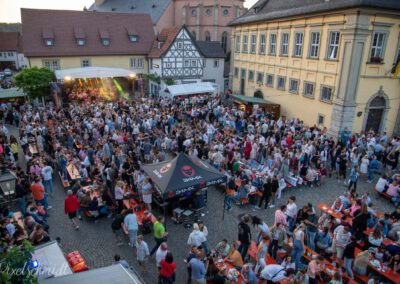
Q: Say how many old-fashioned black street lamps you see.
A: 1